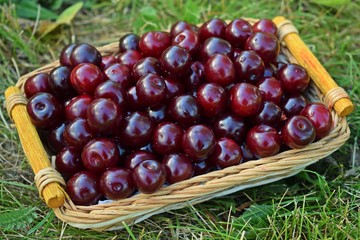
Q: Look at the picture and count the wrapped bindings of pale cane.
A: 4